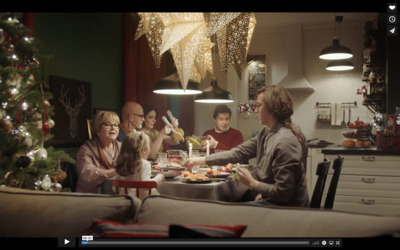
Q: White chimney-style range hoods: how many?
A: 1